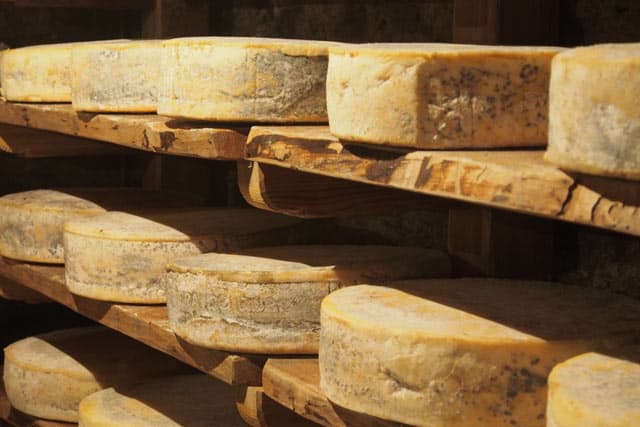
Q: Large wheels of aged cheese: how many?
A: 12